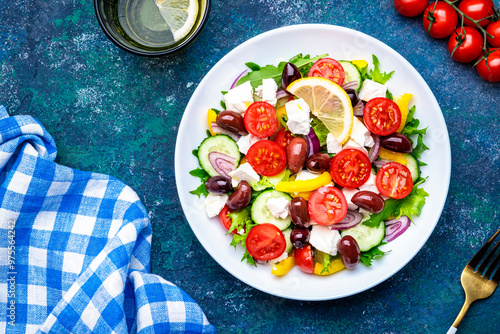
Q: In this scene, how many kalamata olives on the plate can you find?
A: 12